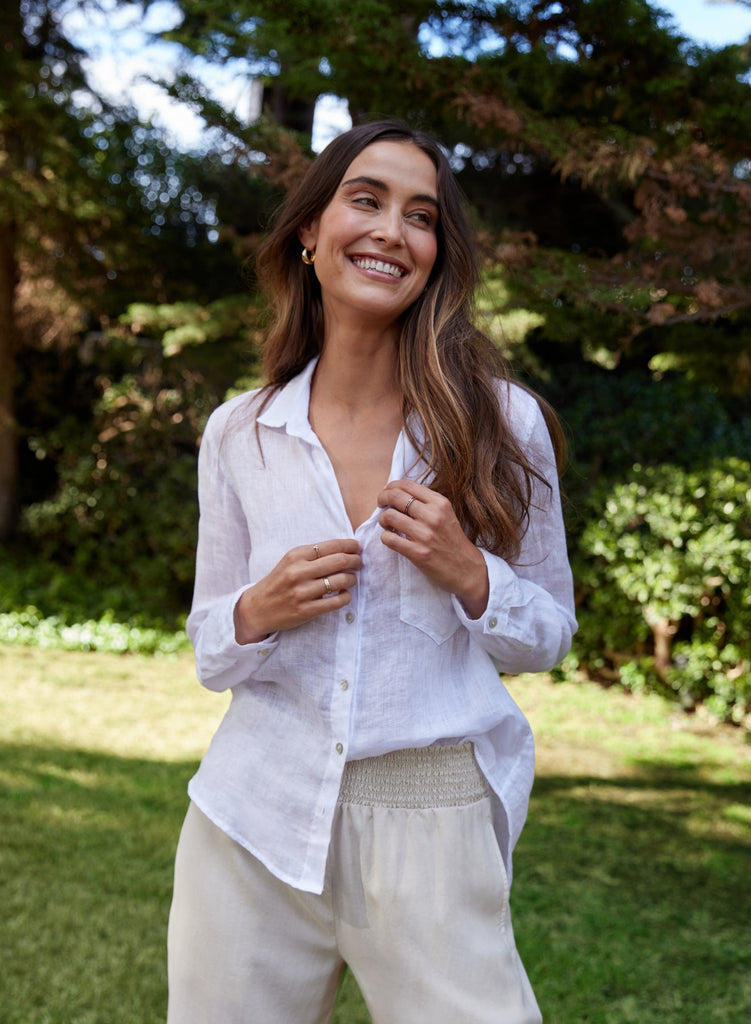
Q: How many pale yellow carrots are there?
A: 0